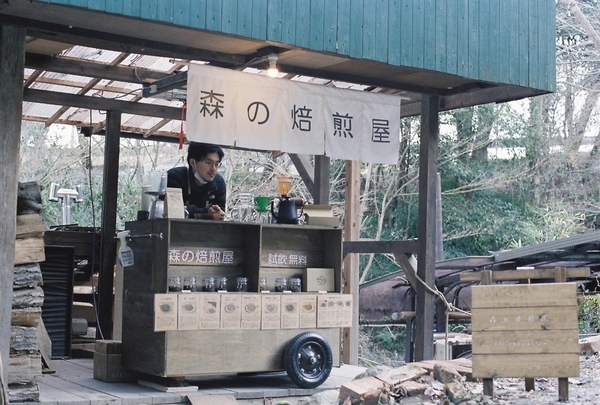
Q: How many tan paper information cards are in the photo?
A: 9